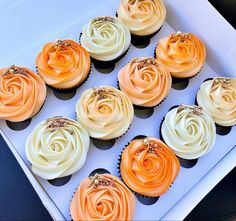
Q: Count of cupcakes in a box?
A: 12